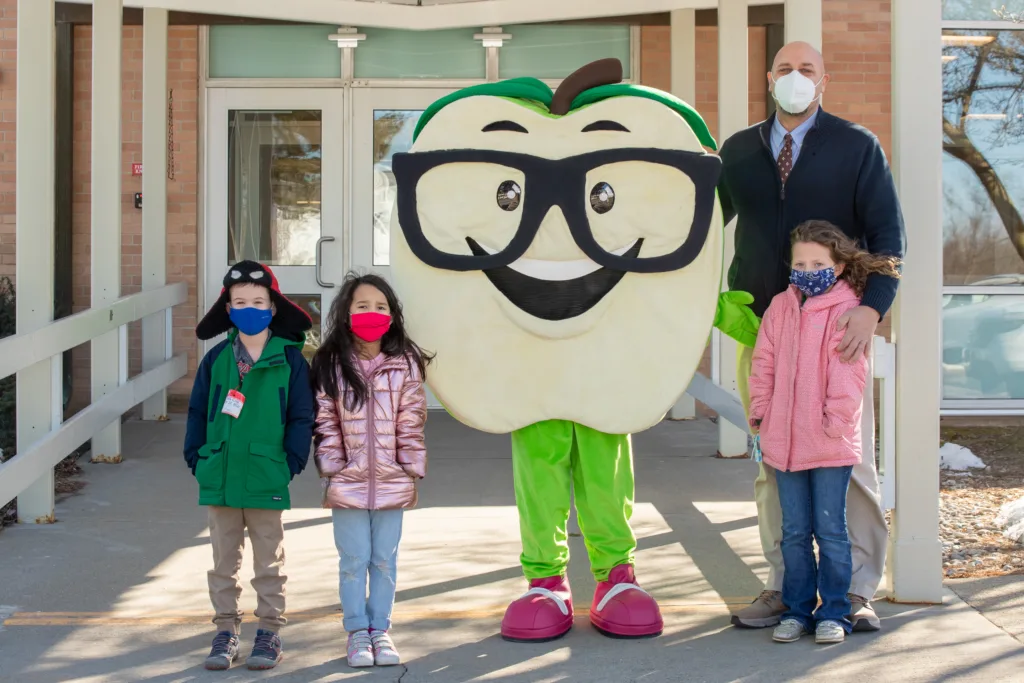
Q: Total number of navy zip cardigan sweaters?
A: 1